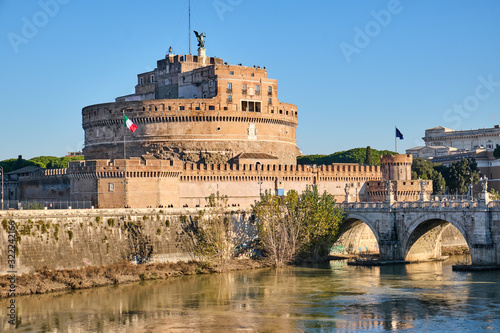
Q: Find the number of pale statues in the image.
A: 4